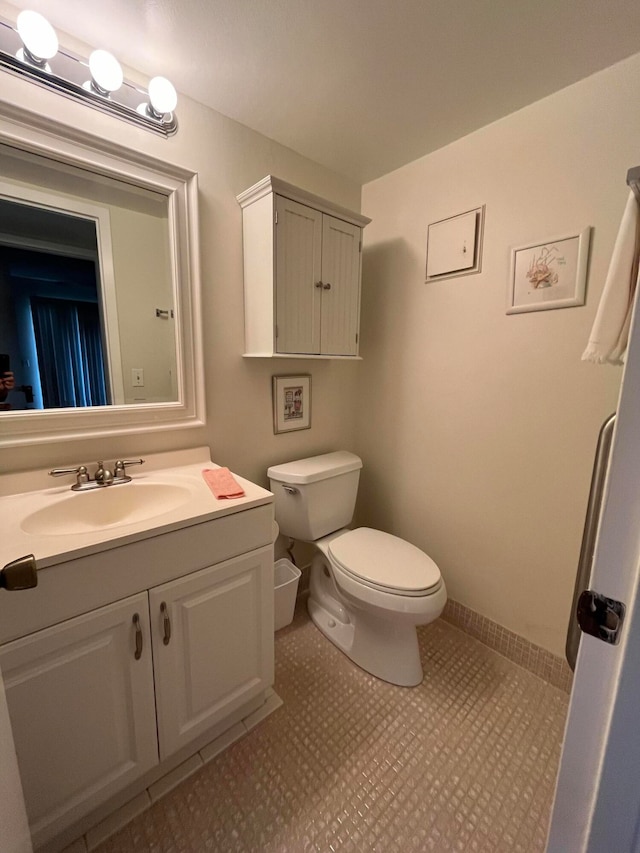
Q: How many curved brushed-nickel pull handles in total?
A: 2